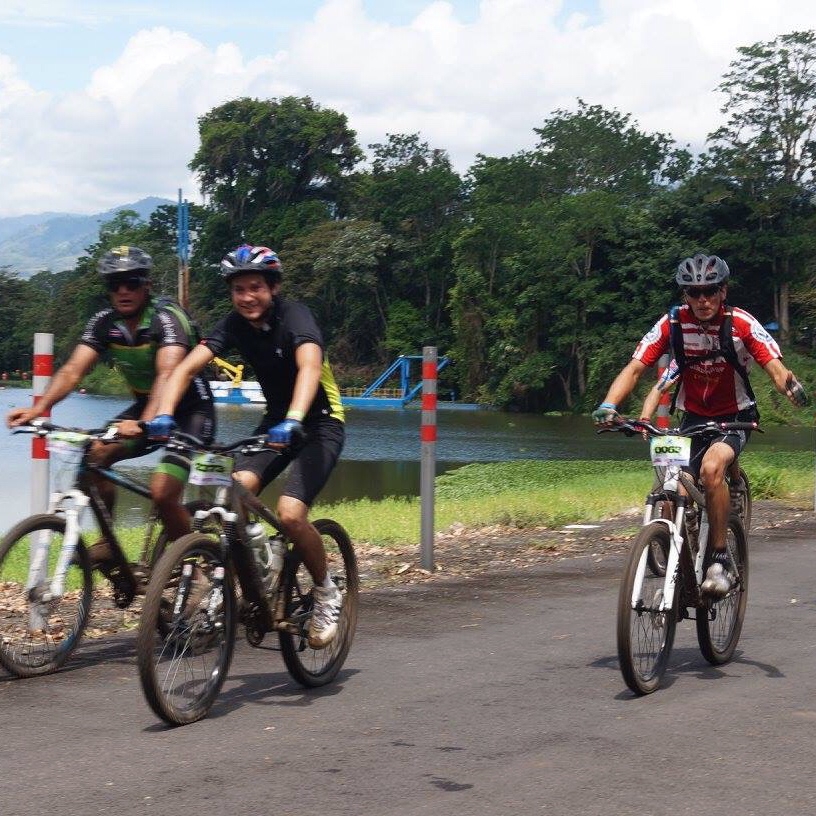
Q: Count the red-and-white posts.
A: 3